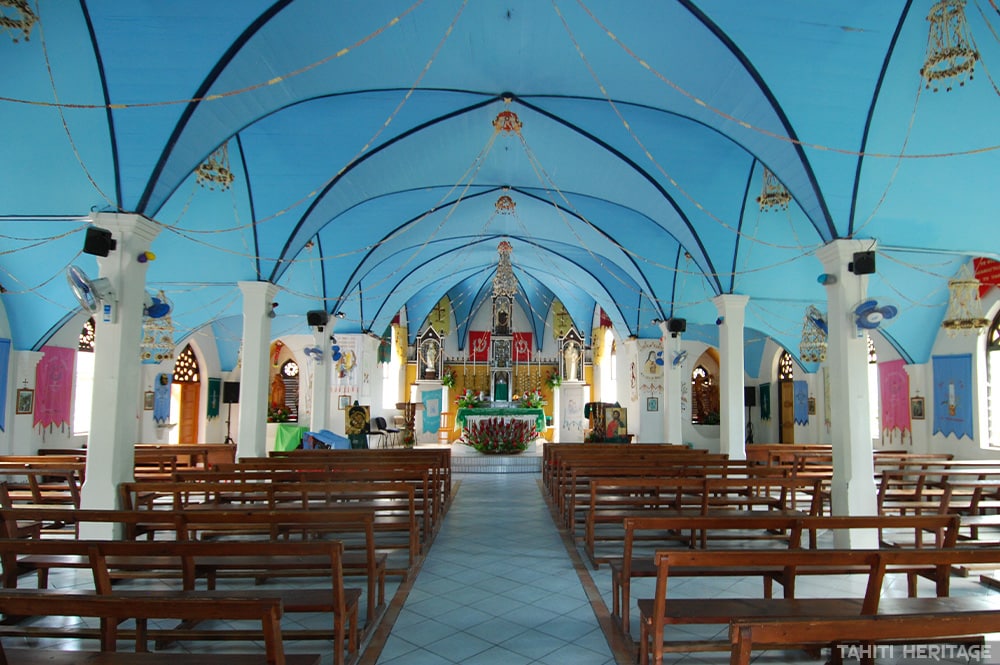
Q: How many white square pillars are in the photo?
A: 6